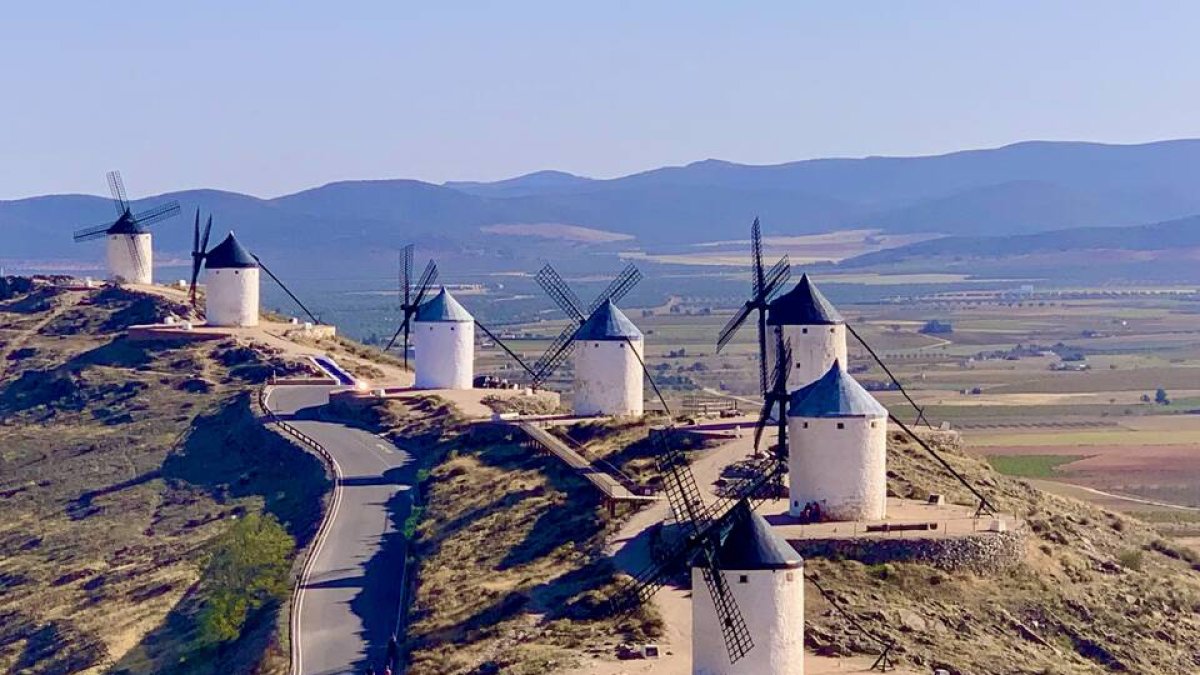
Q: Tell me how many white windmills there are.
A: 7